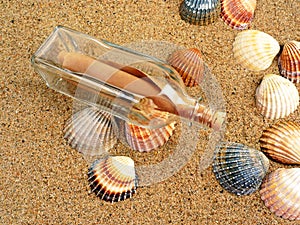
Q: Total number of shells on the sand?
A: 12